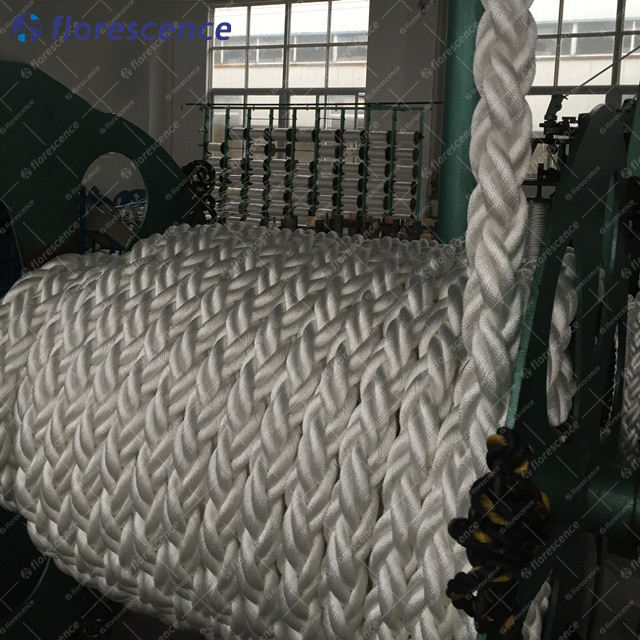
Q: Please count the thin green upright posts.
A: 10